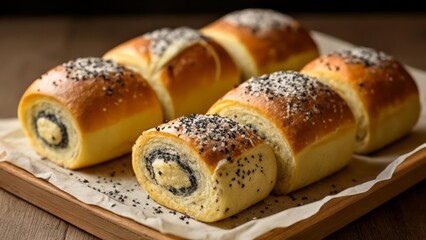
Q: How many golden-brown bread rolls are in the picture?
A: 6